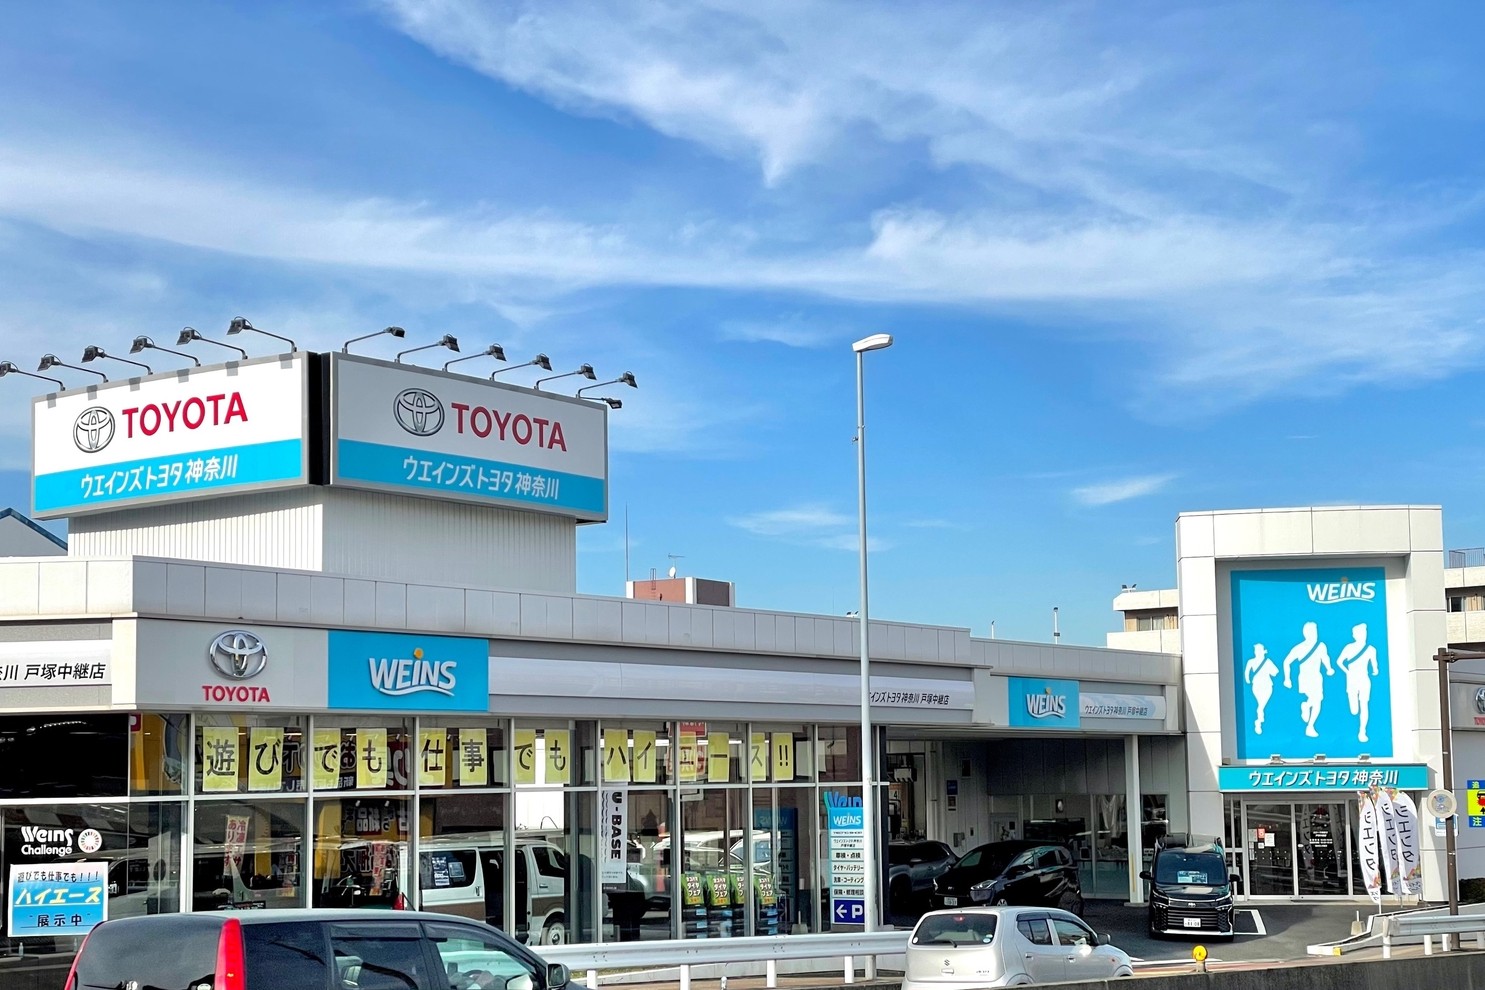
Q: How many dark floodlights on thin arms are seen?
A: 13